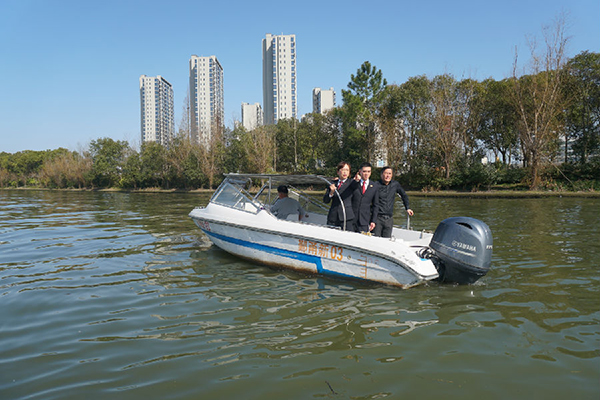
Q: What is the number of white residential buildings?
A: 5